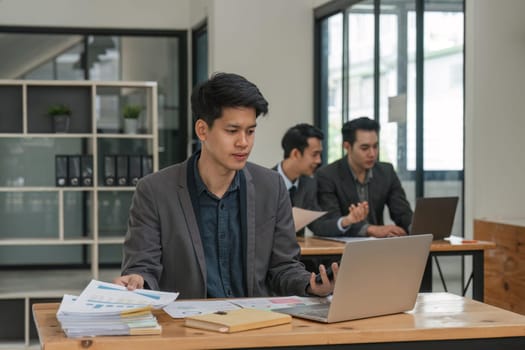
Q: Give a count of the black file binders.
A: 7